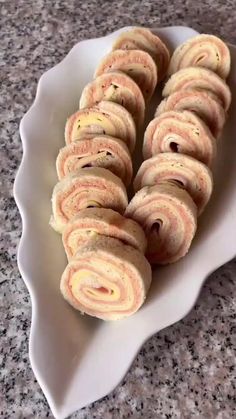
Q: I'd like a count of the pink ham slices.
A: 14